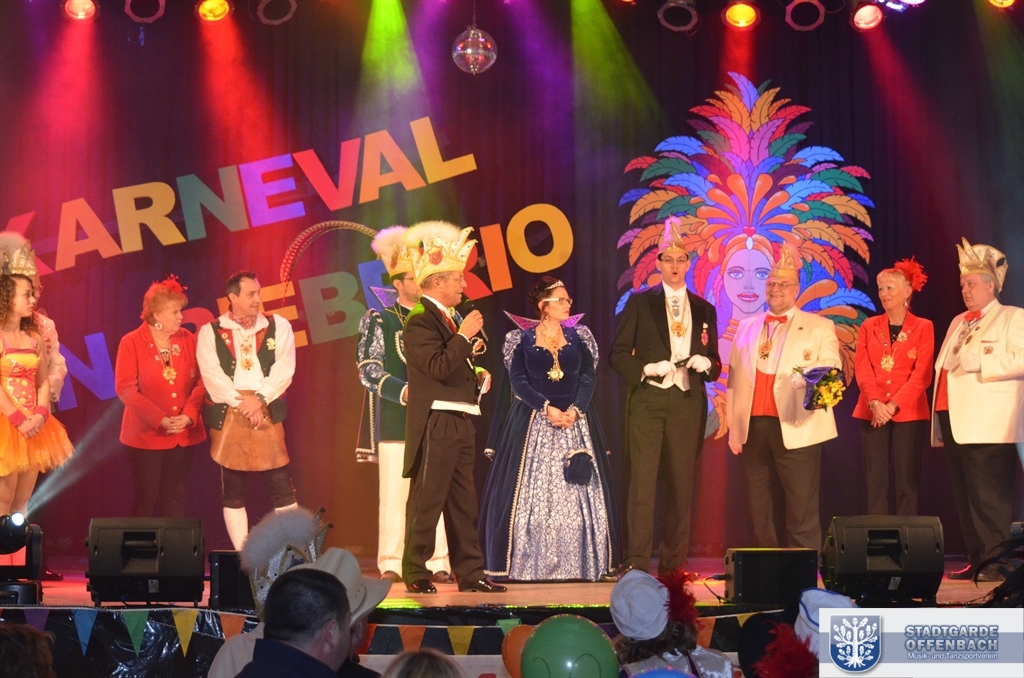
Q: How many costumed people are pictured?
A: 11